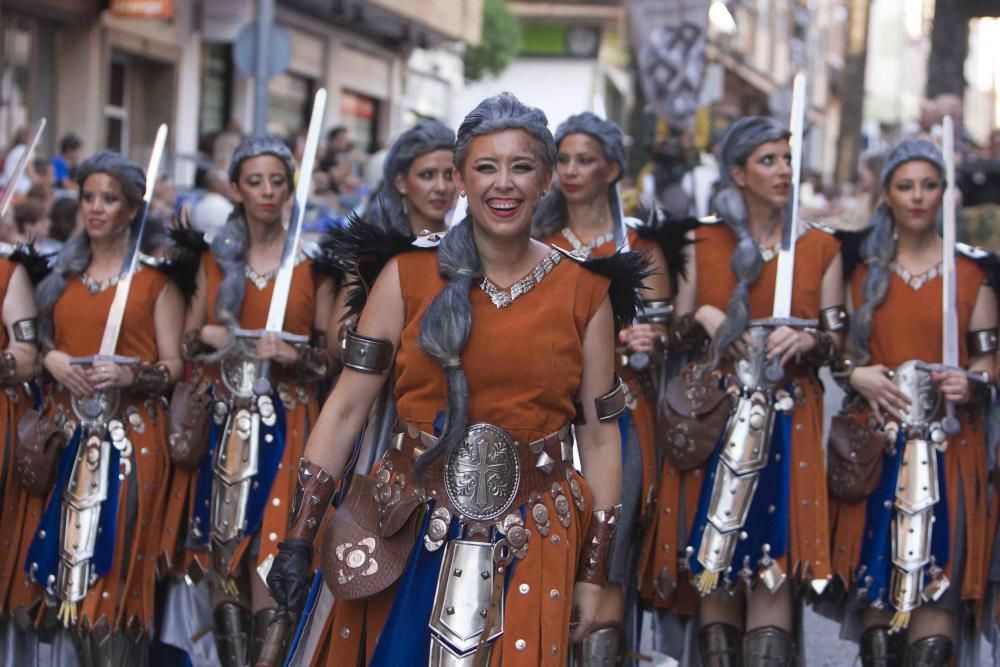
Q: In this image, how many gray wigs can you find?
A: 7